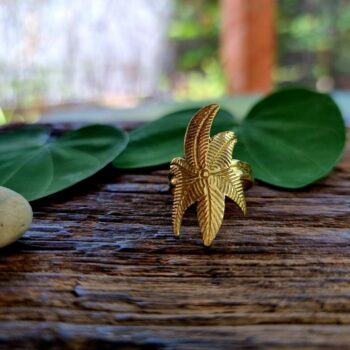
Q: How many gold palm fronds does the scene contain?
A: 6